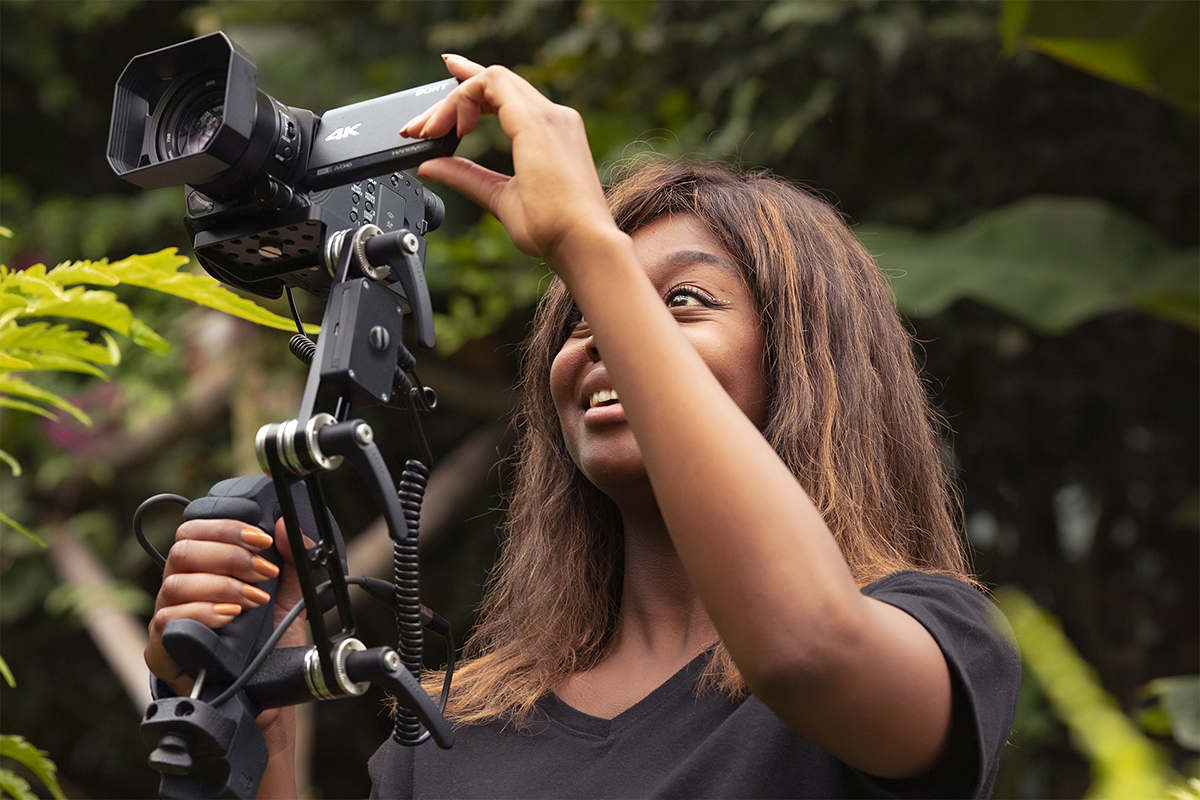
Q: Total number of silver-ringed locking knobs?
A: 3